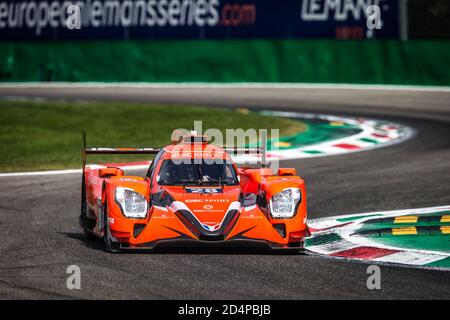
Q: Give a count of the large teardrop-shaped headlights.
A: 2